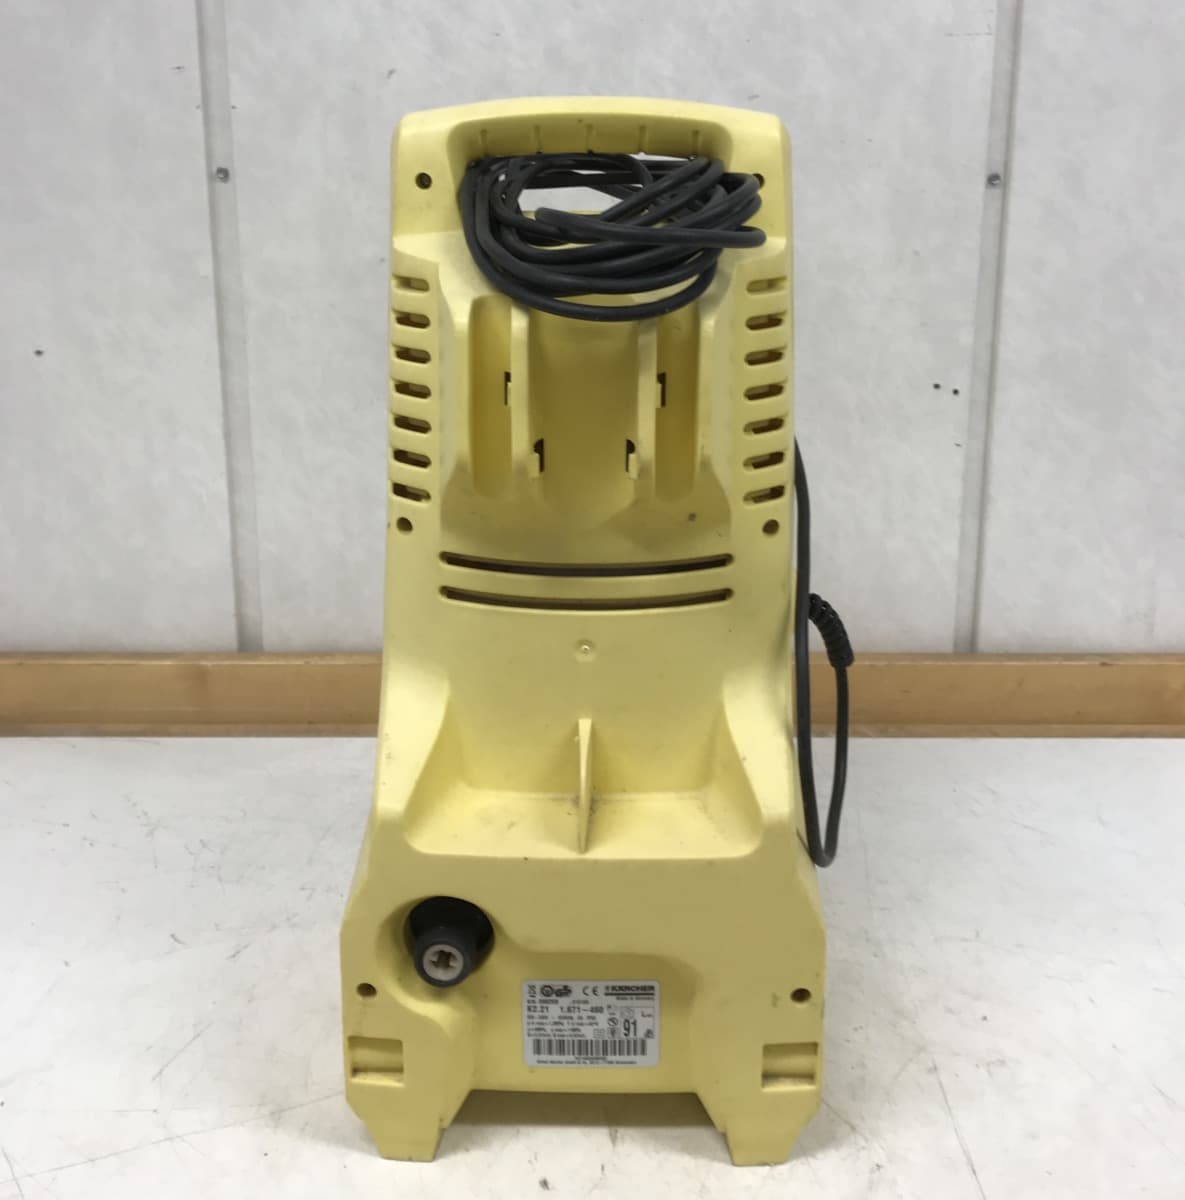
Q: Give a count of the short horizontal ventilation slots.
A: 14